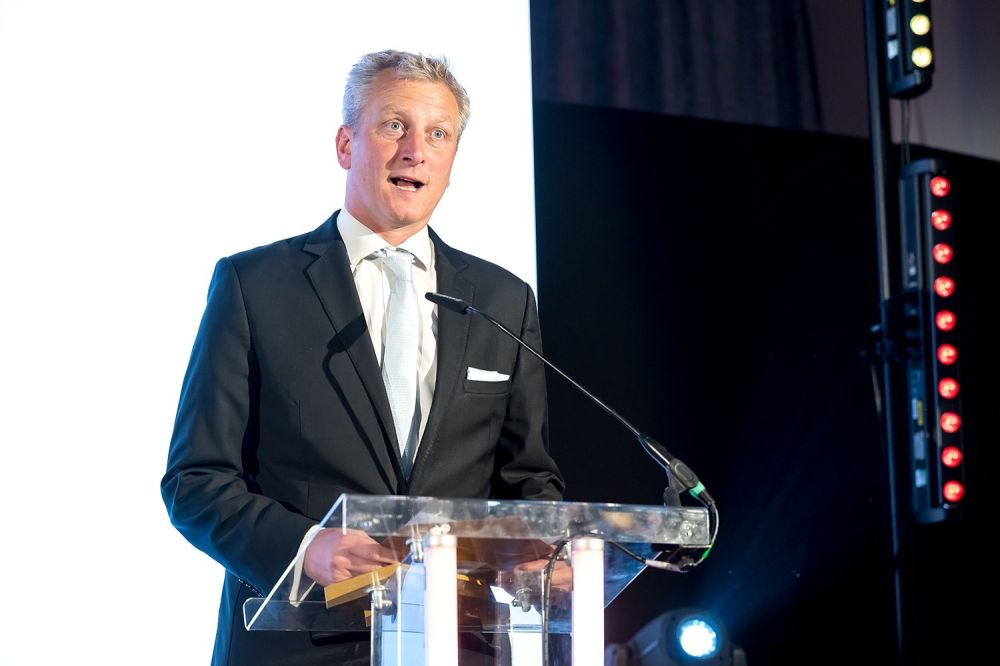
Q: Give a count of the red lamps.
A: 10